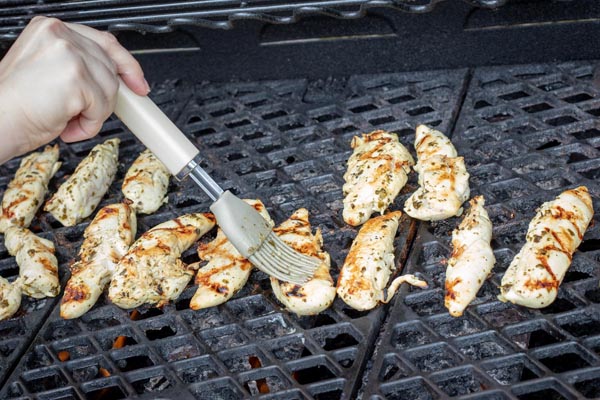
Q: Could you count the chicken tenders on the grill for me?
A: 14